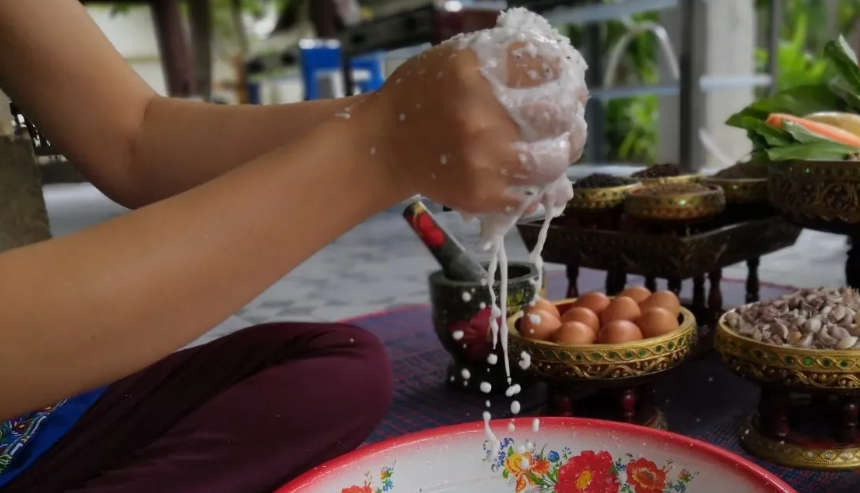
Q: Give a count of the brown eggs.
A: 10